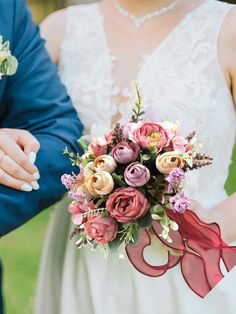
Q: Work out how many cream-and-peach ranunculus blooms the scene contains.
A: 3